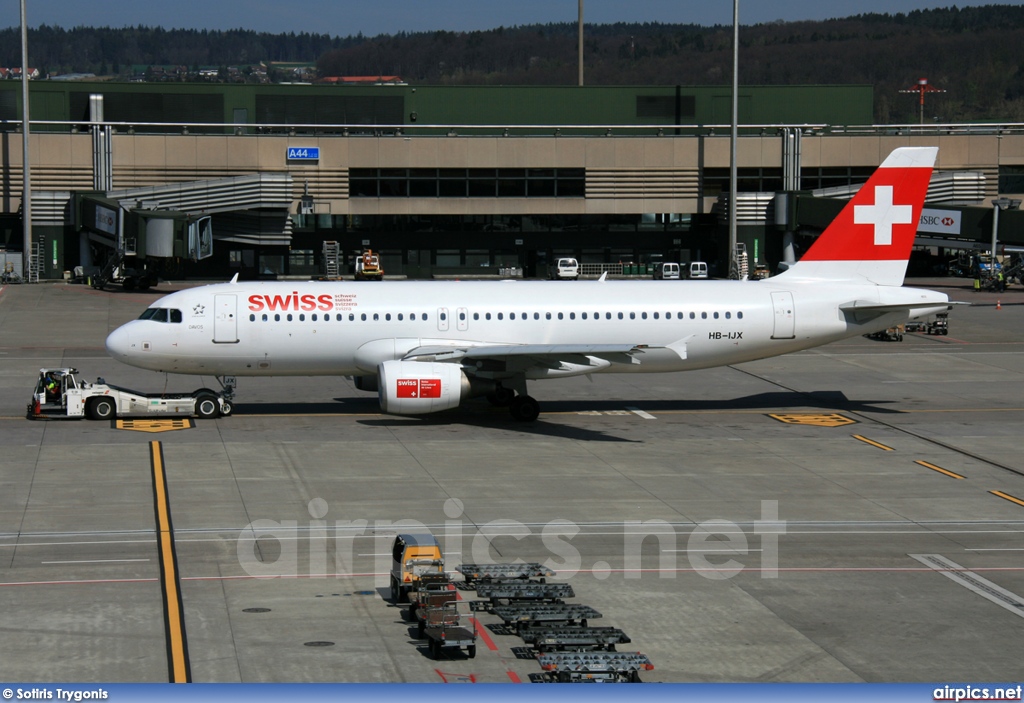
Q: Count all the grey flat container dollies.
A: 5